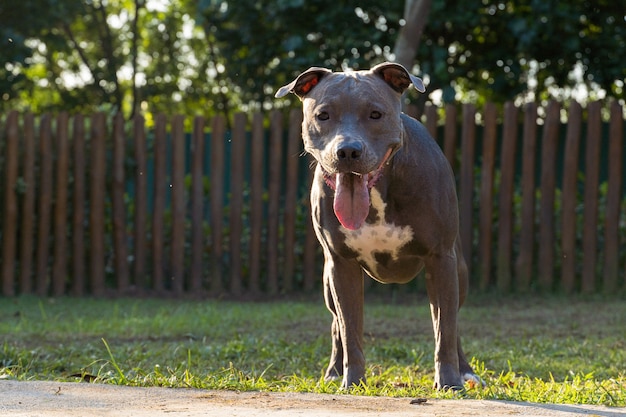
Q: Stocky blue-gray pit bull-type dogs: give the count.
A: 1